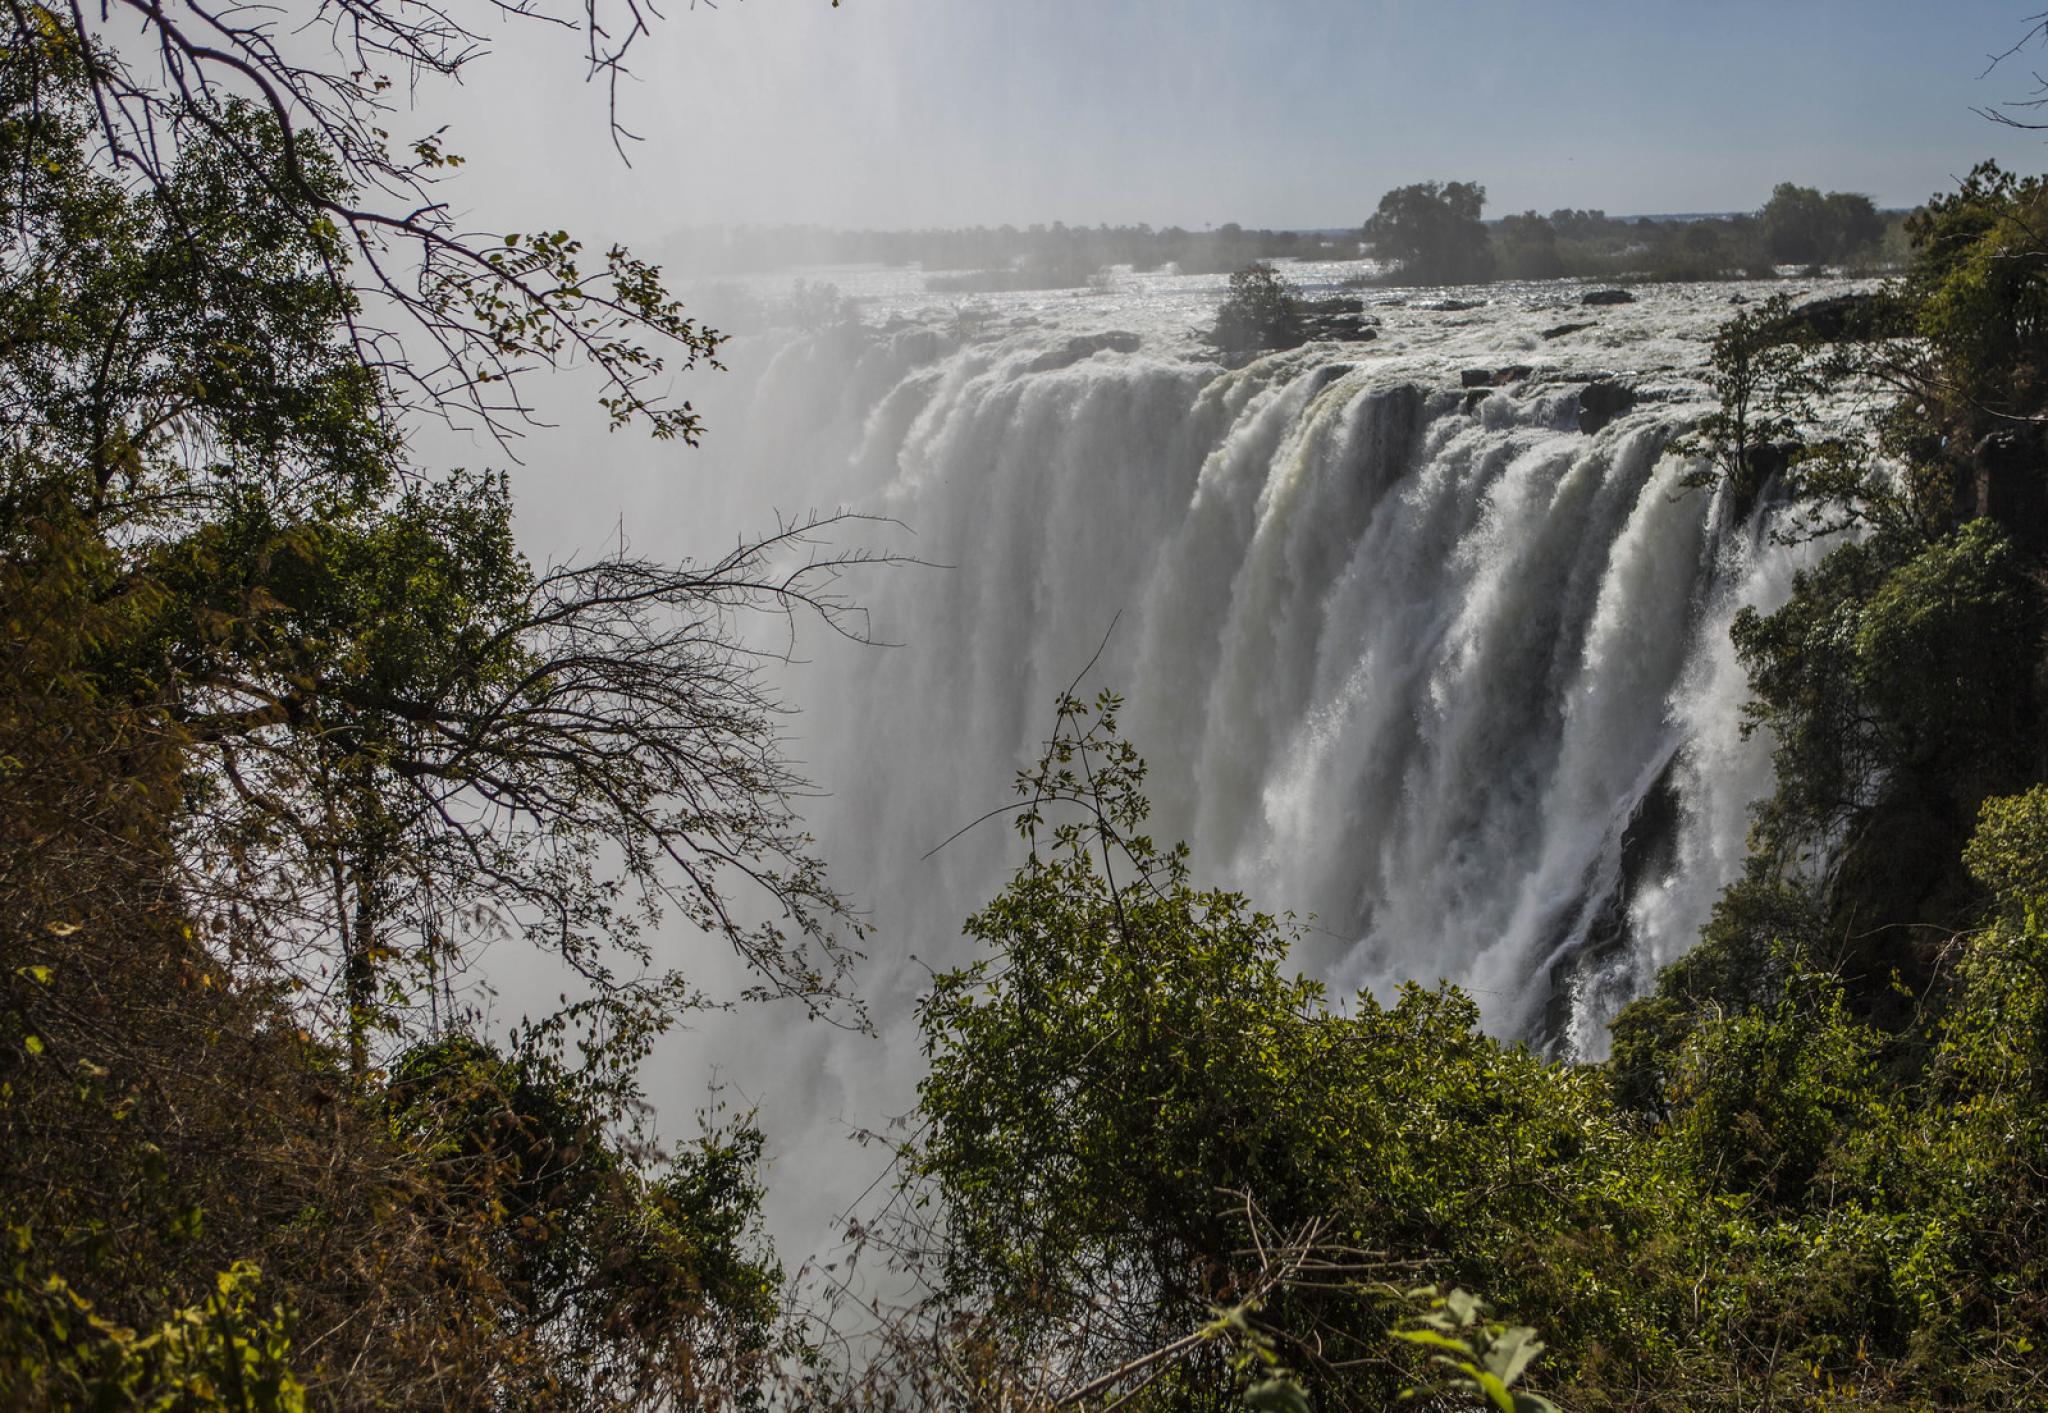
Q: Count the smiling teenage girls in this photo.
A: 0